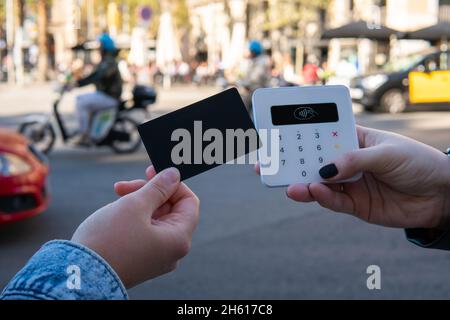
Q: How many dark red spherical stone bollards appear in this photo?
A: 0